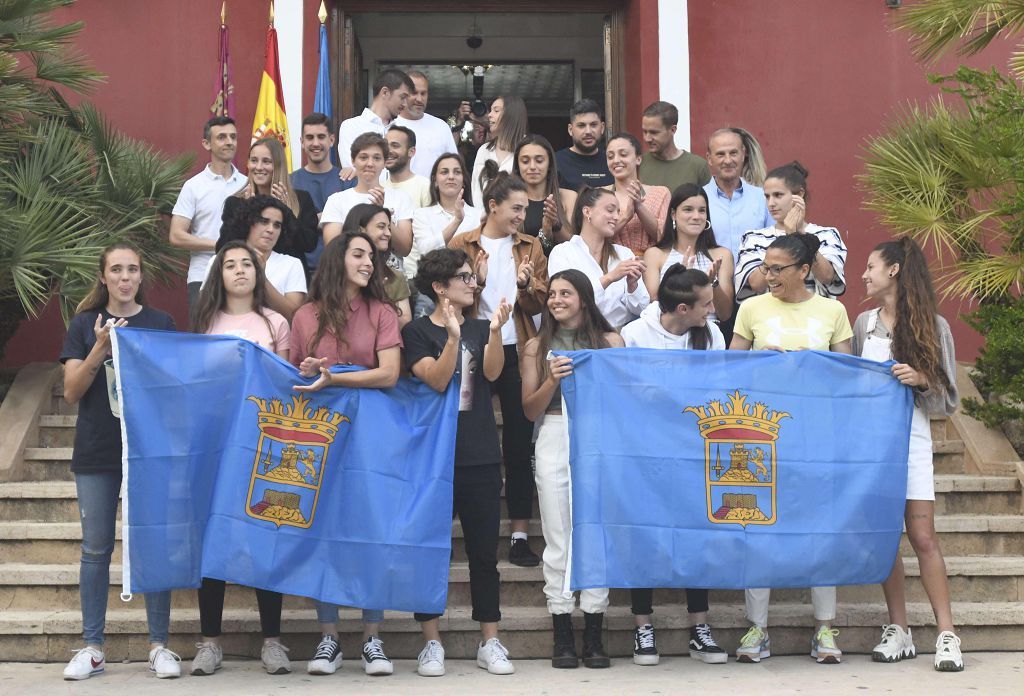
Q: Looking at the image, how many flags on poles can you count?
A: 3